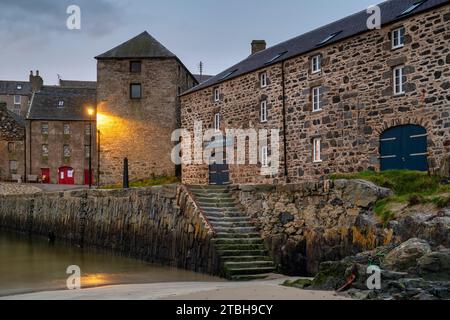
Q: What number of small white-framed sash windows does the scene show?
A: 10